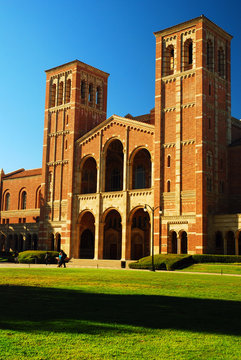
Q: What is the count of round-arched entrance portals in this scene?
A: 3